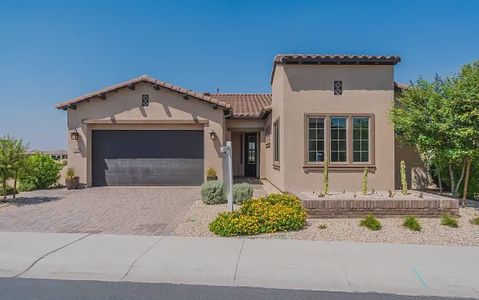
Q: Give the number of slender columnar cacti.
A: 3